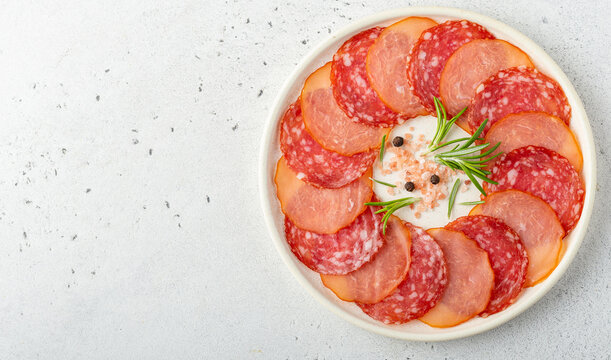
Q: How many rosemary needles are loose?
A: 4